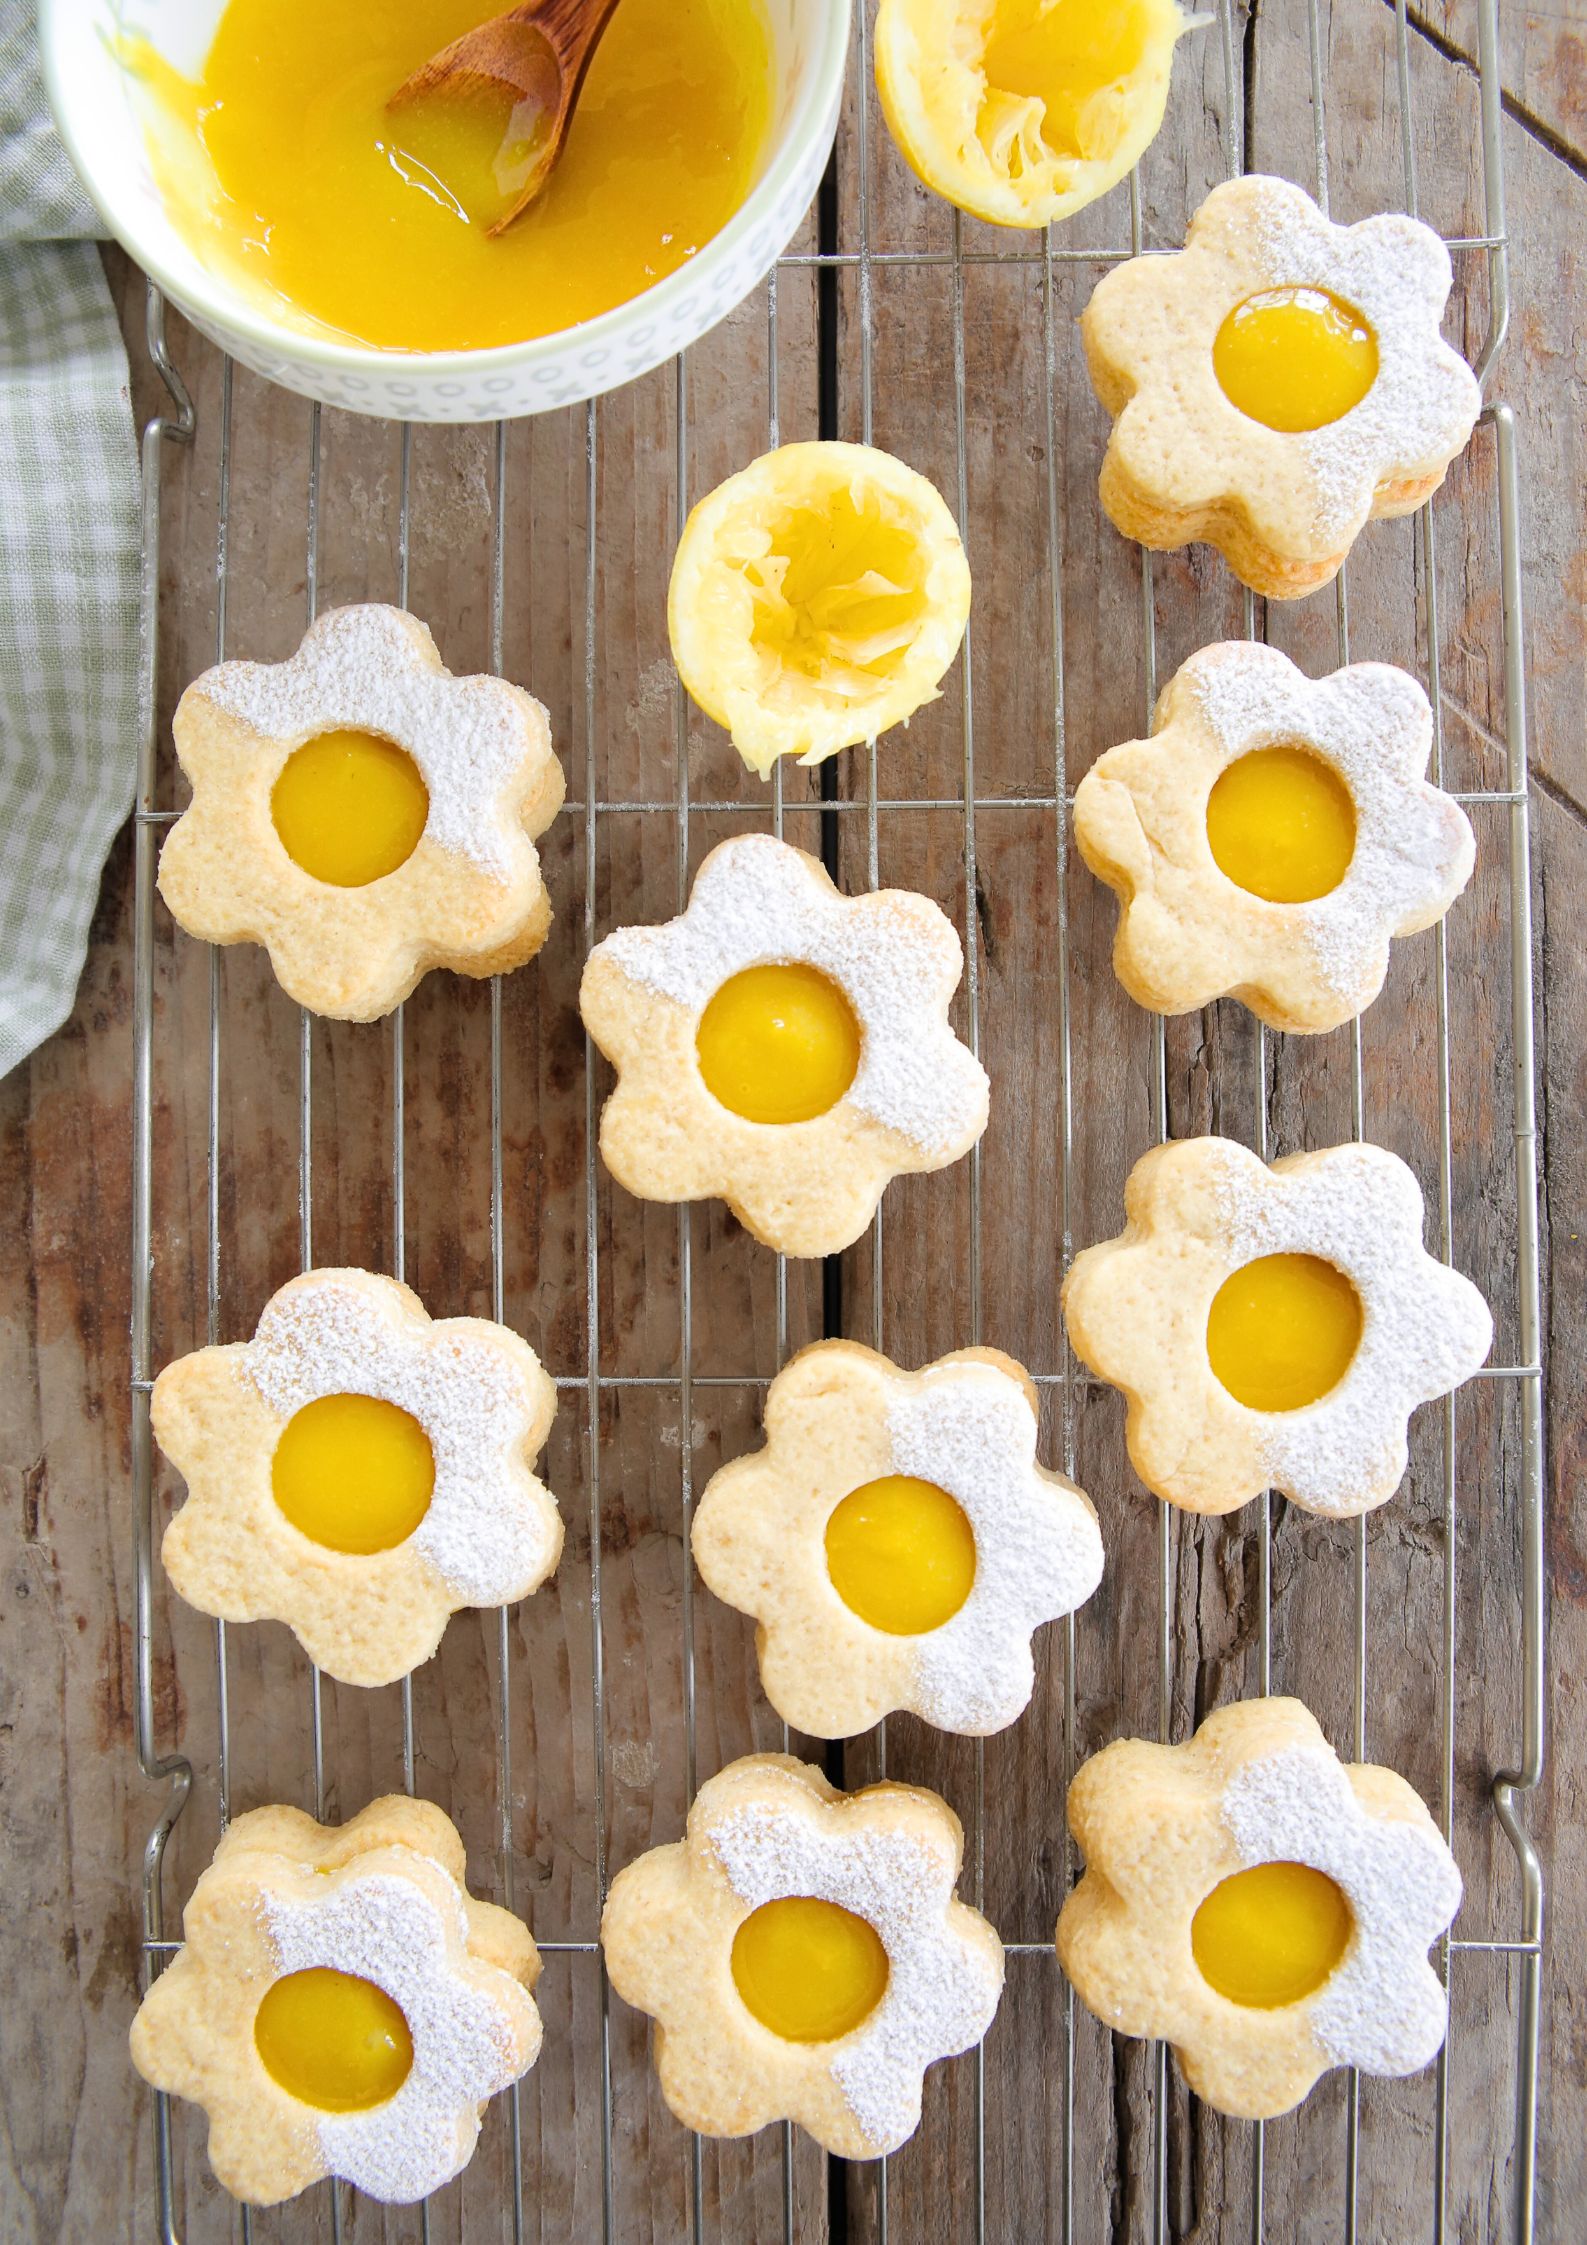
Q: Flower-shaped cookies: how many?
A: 10